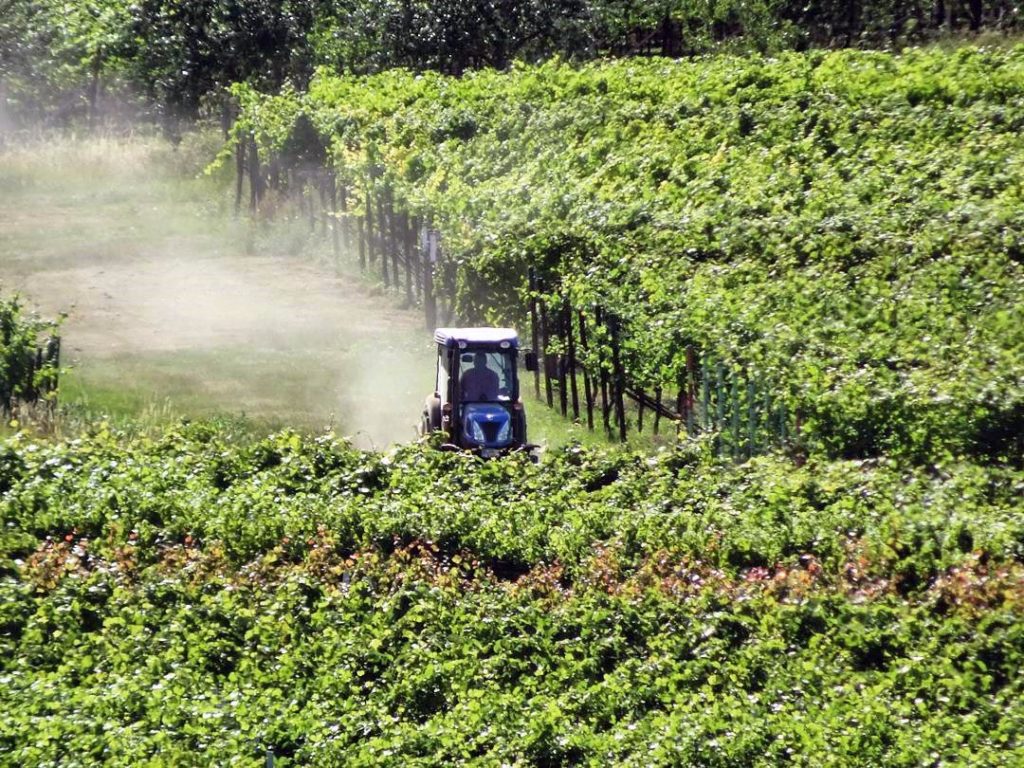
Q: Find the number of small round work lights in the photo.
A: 2